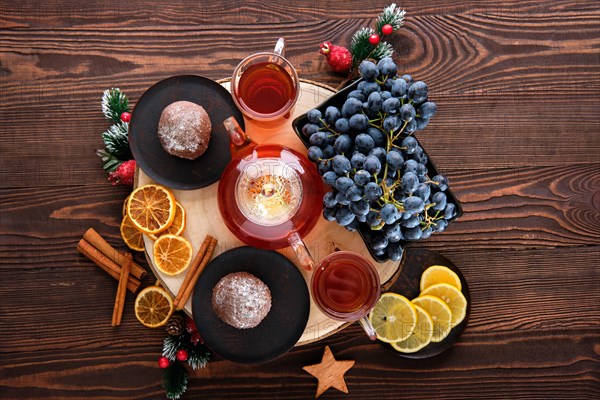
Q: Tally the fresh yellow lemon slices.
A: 5